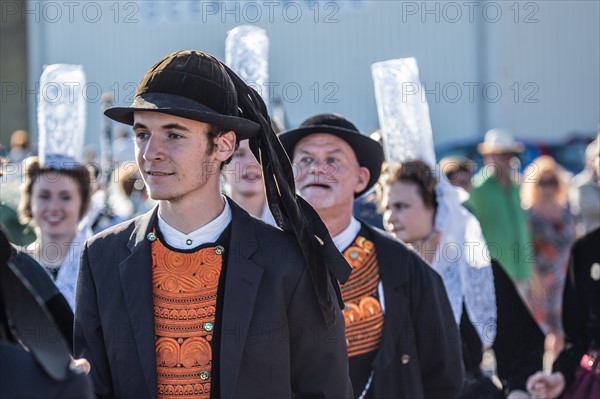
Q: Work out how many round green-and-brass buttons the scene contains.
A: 4